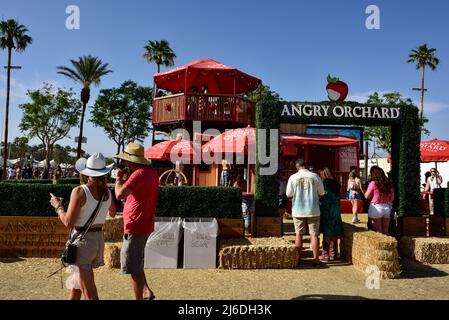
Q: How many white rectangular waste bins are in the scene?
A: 2